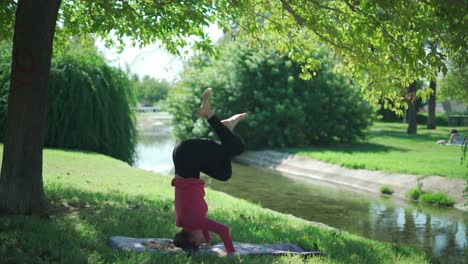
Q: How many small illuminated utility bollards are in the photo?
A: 0